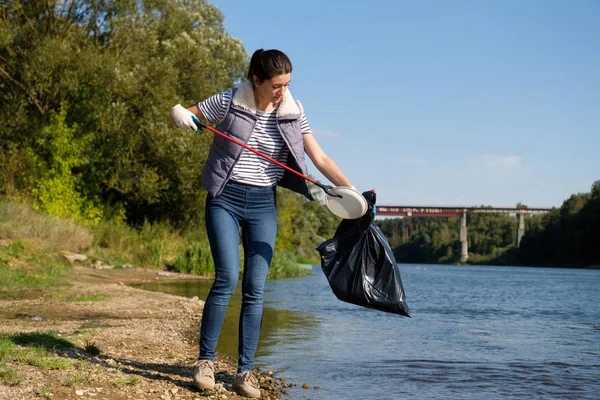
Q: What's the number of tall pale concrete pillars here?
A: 2